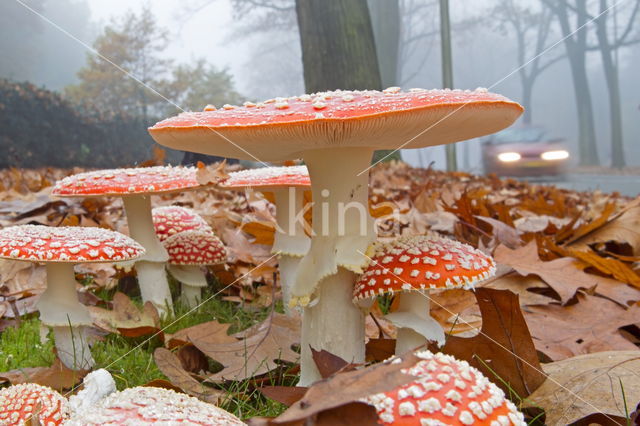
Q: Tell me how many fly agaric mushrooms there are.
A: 10